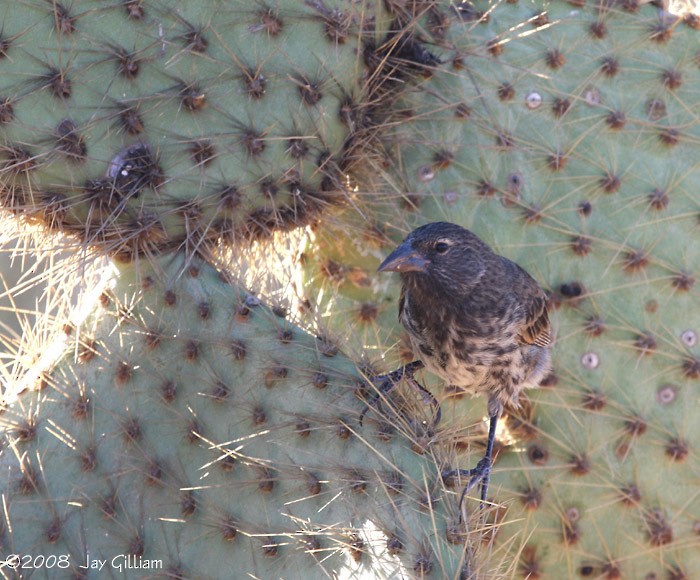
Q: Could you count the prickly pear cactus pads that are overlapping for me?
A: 3